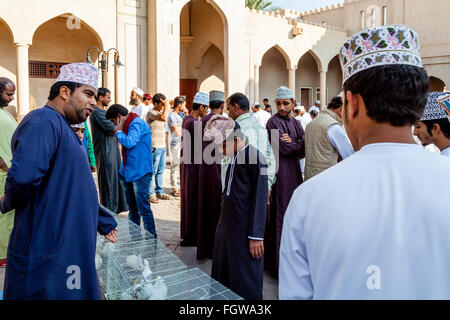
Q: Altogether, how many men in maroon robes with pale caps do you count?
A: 3